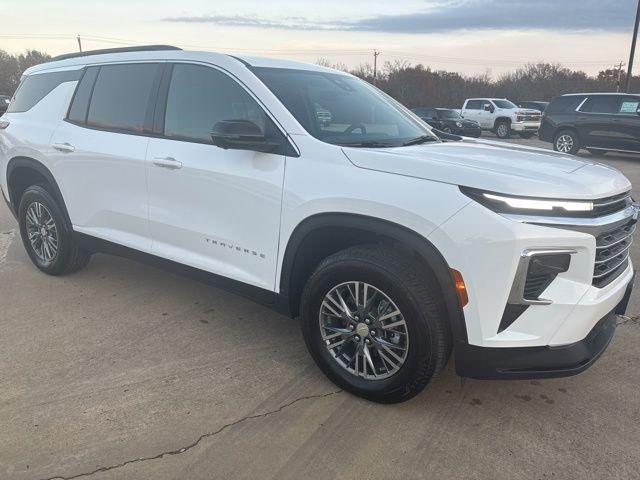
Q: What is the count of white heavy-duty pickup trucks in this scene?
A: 1